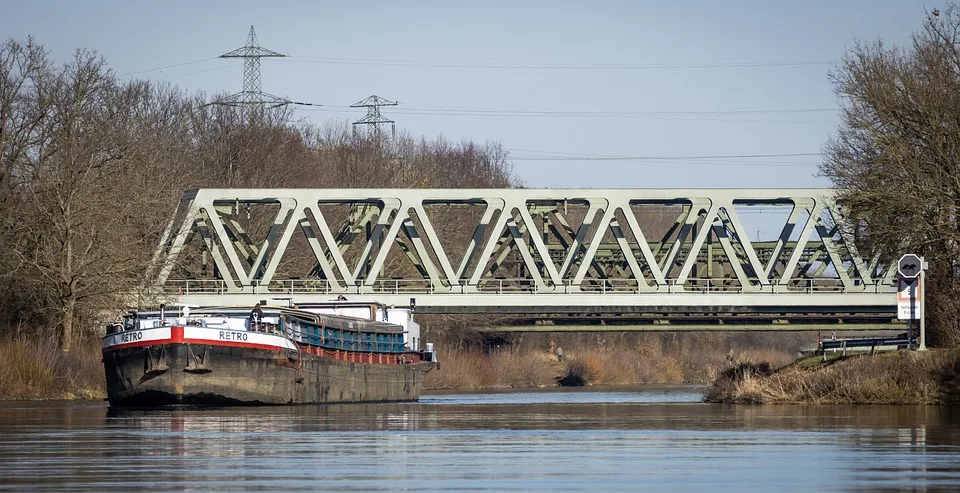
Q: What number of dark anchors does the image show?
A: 2